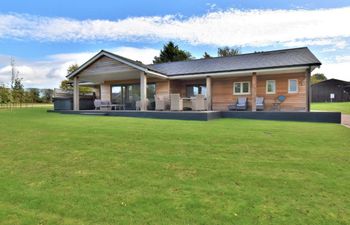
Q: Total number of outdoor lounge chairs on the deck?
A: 2